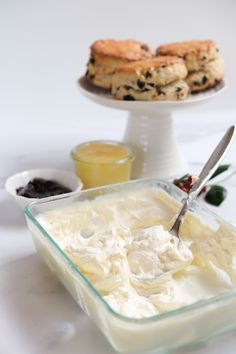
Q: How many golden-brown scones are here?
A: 3